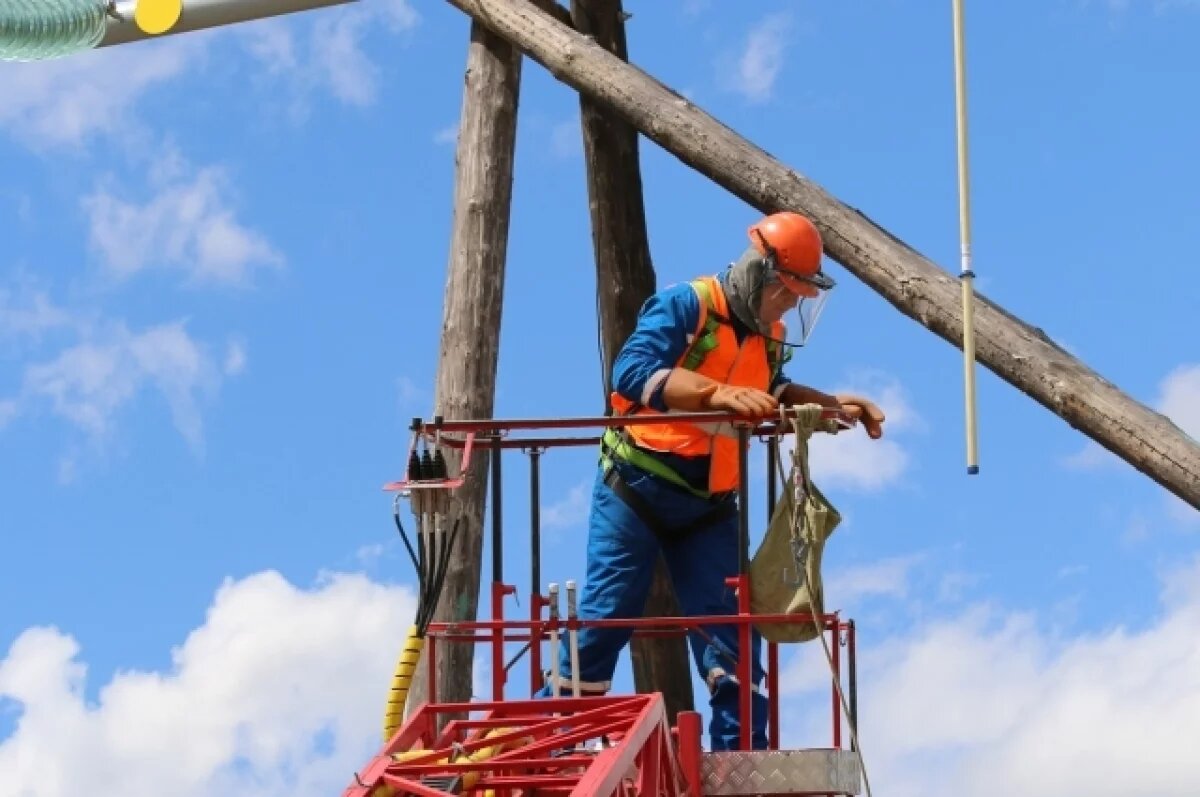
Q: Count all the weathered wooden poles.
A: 3